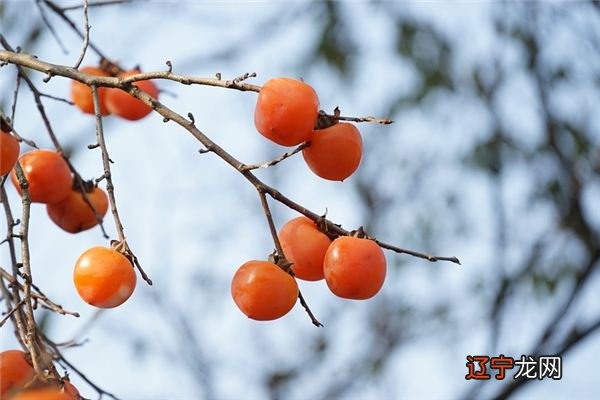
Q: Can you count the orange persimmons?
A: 13